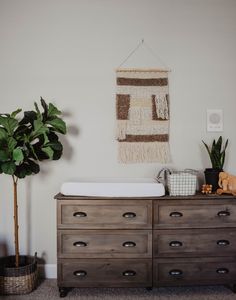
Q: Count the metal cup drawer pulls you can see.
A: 12